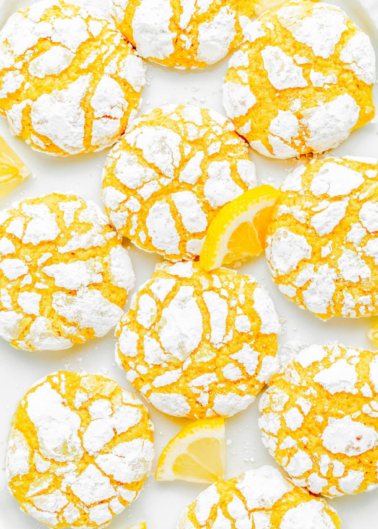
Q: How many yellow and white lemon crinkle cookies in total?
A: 10